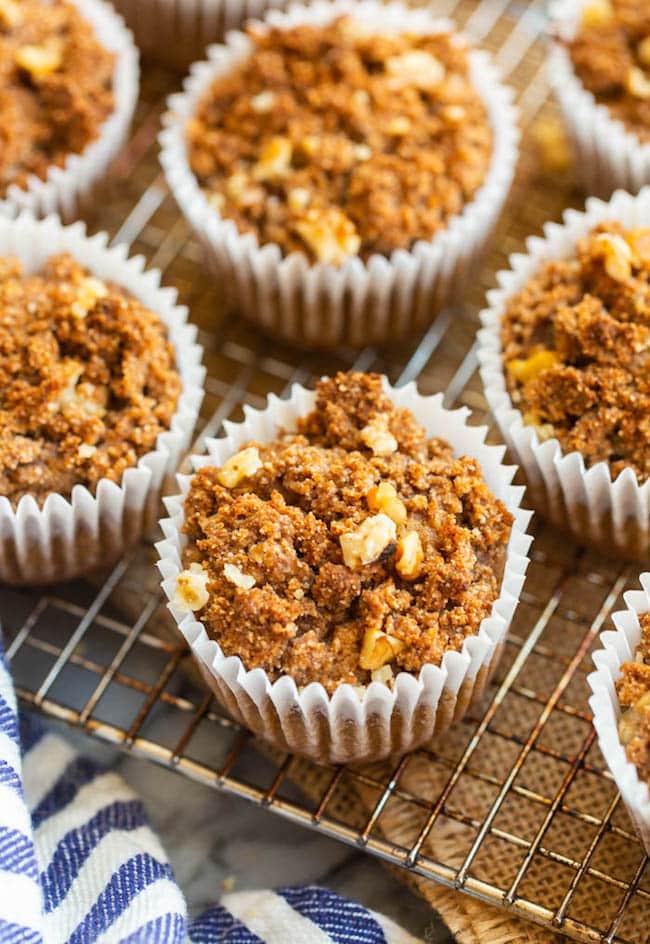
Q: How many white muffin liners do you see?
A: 8